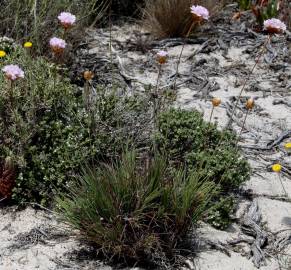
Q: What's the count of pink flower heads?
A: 6